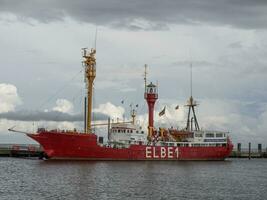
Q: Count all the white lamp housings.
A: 1